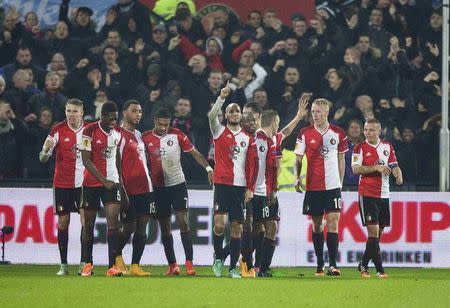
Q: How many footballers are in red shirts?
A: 10